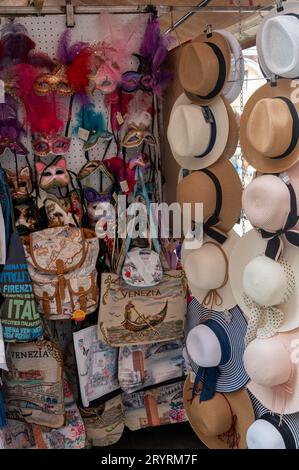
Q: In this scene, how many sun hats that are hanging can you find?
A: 12